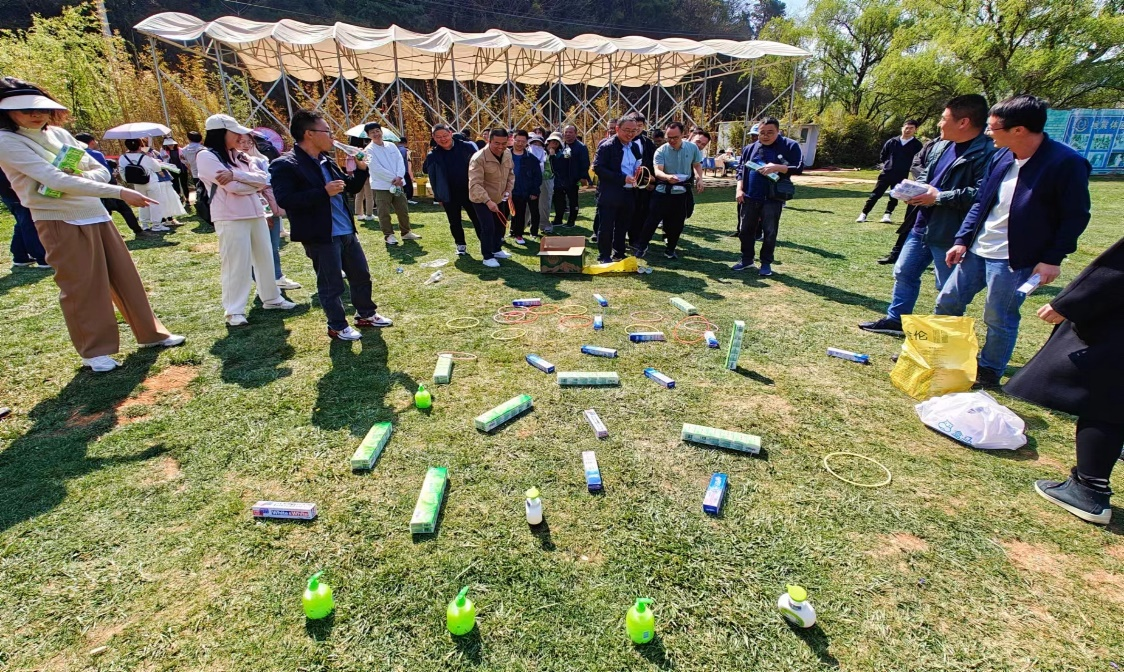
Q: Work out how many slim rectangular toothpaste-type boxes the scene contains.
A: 13